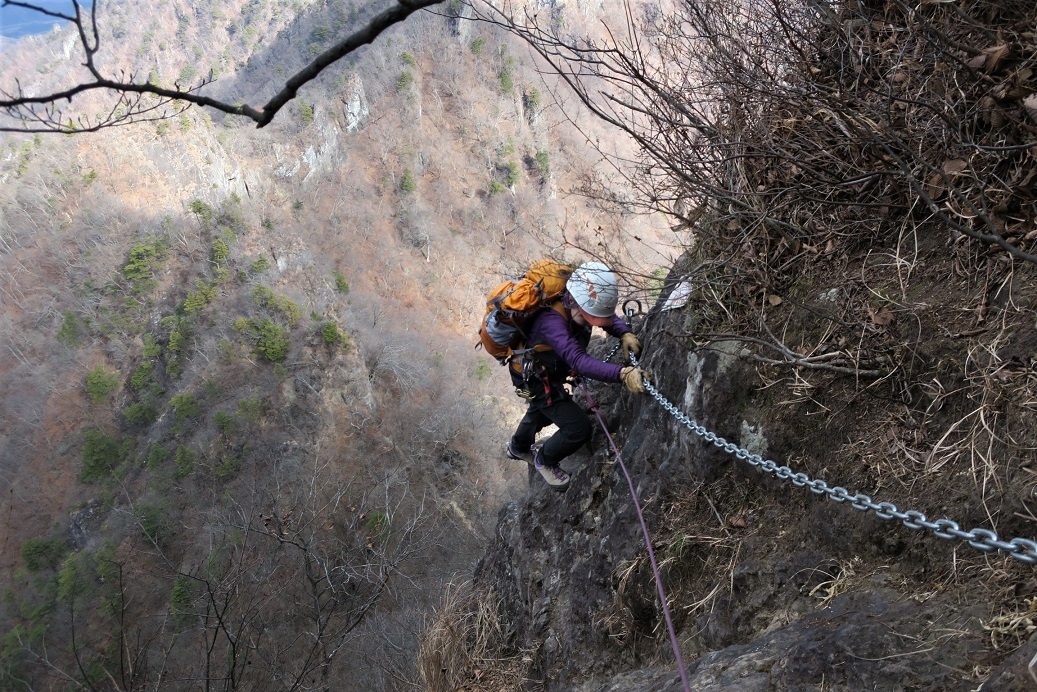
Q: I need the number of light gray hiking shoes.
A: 2